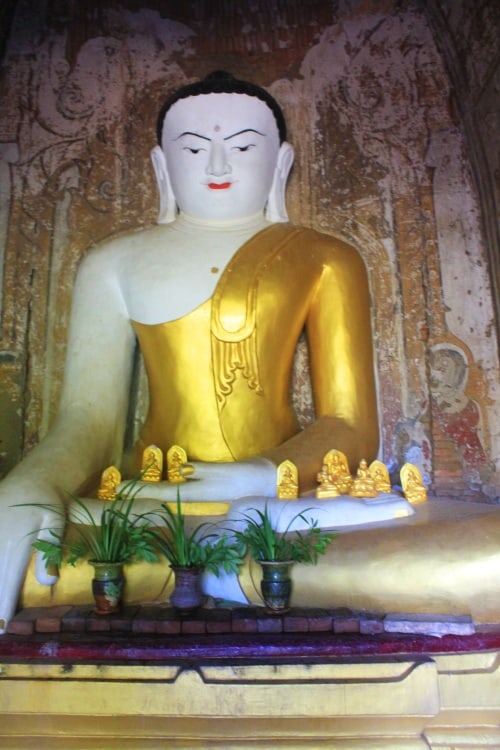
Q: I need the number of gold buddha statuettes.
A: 9